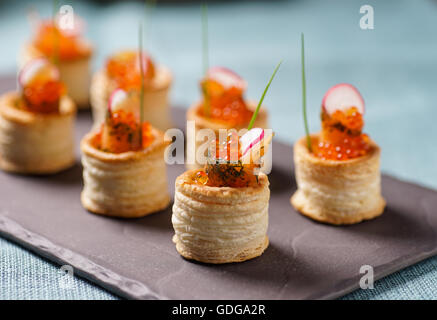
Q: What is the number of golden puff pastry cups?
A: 7